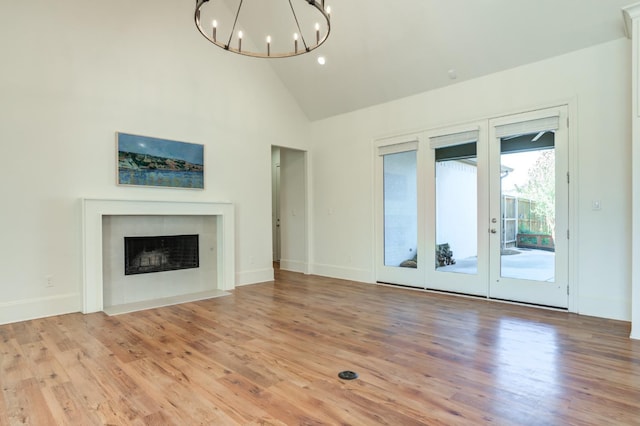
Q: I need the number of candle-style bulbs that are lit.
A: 6